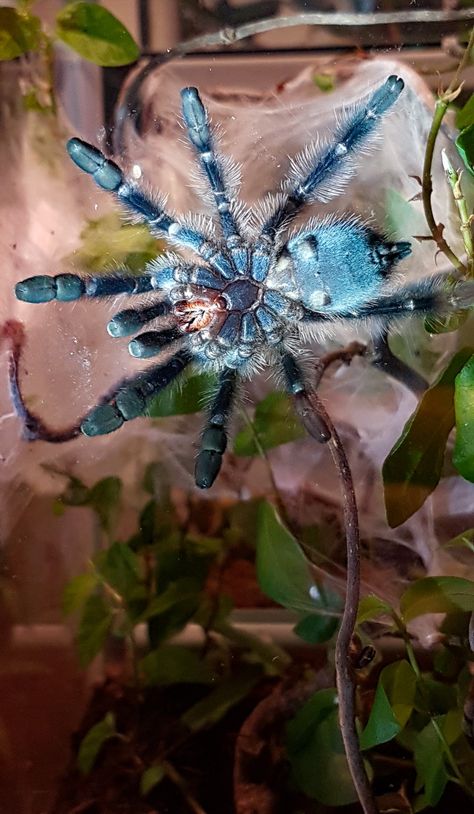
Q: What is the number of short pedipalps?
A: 2